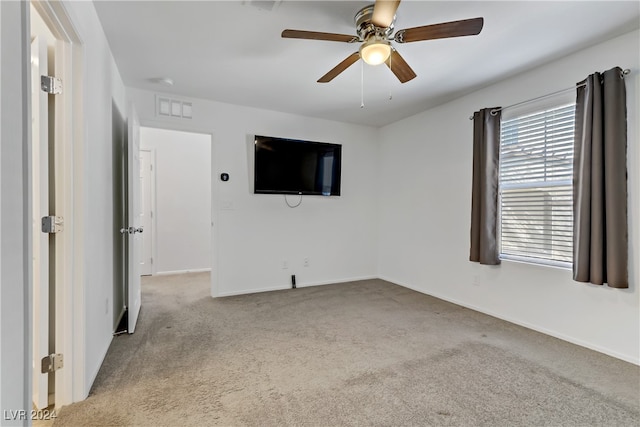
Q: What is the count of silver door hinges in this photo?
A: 3